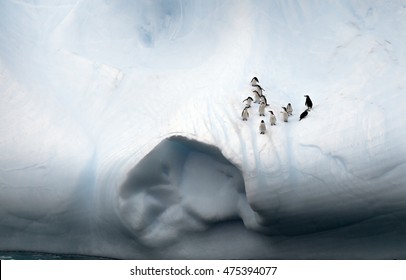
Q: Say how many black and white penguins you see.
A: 13